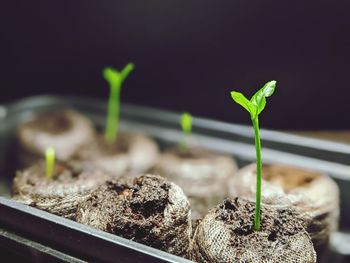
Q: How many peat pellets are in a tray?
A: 7